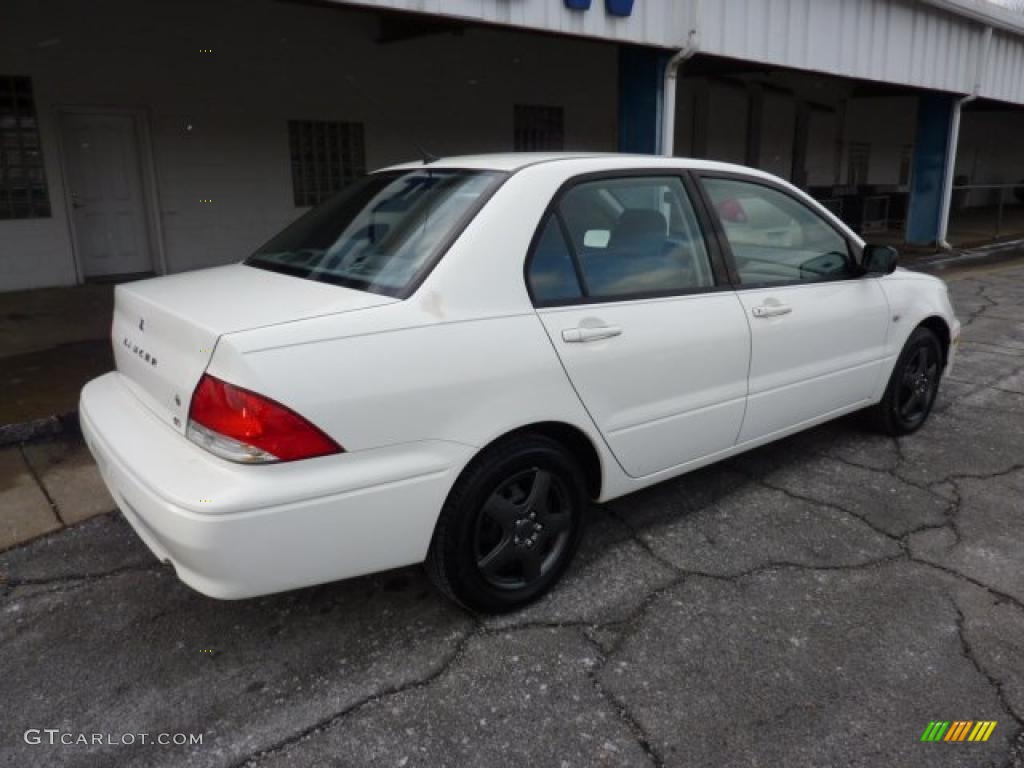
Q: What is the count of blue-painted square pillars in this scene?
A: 2